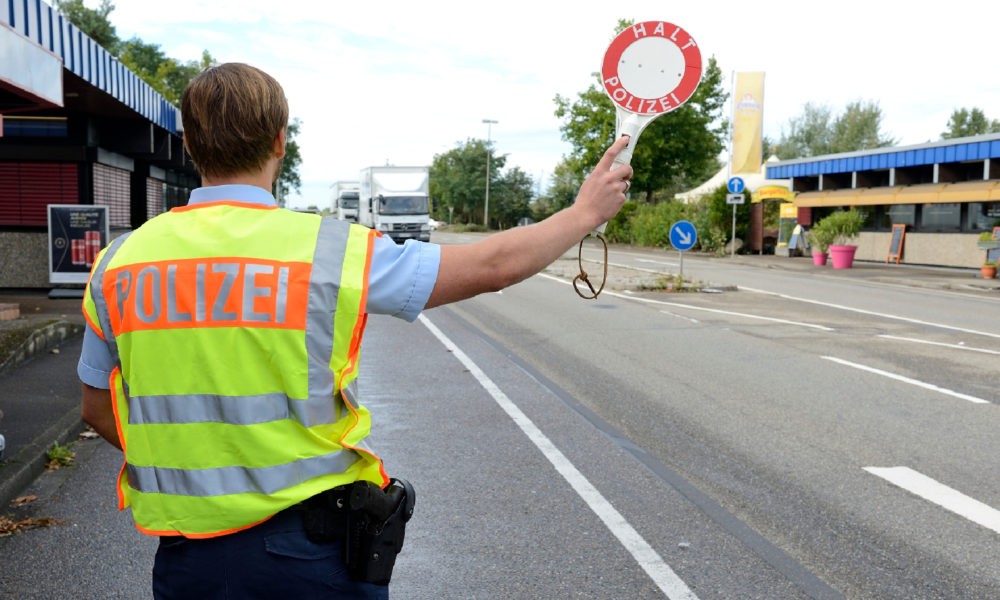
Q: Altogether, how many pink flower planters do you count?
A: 2